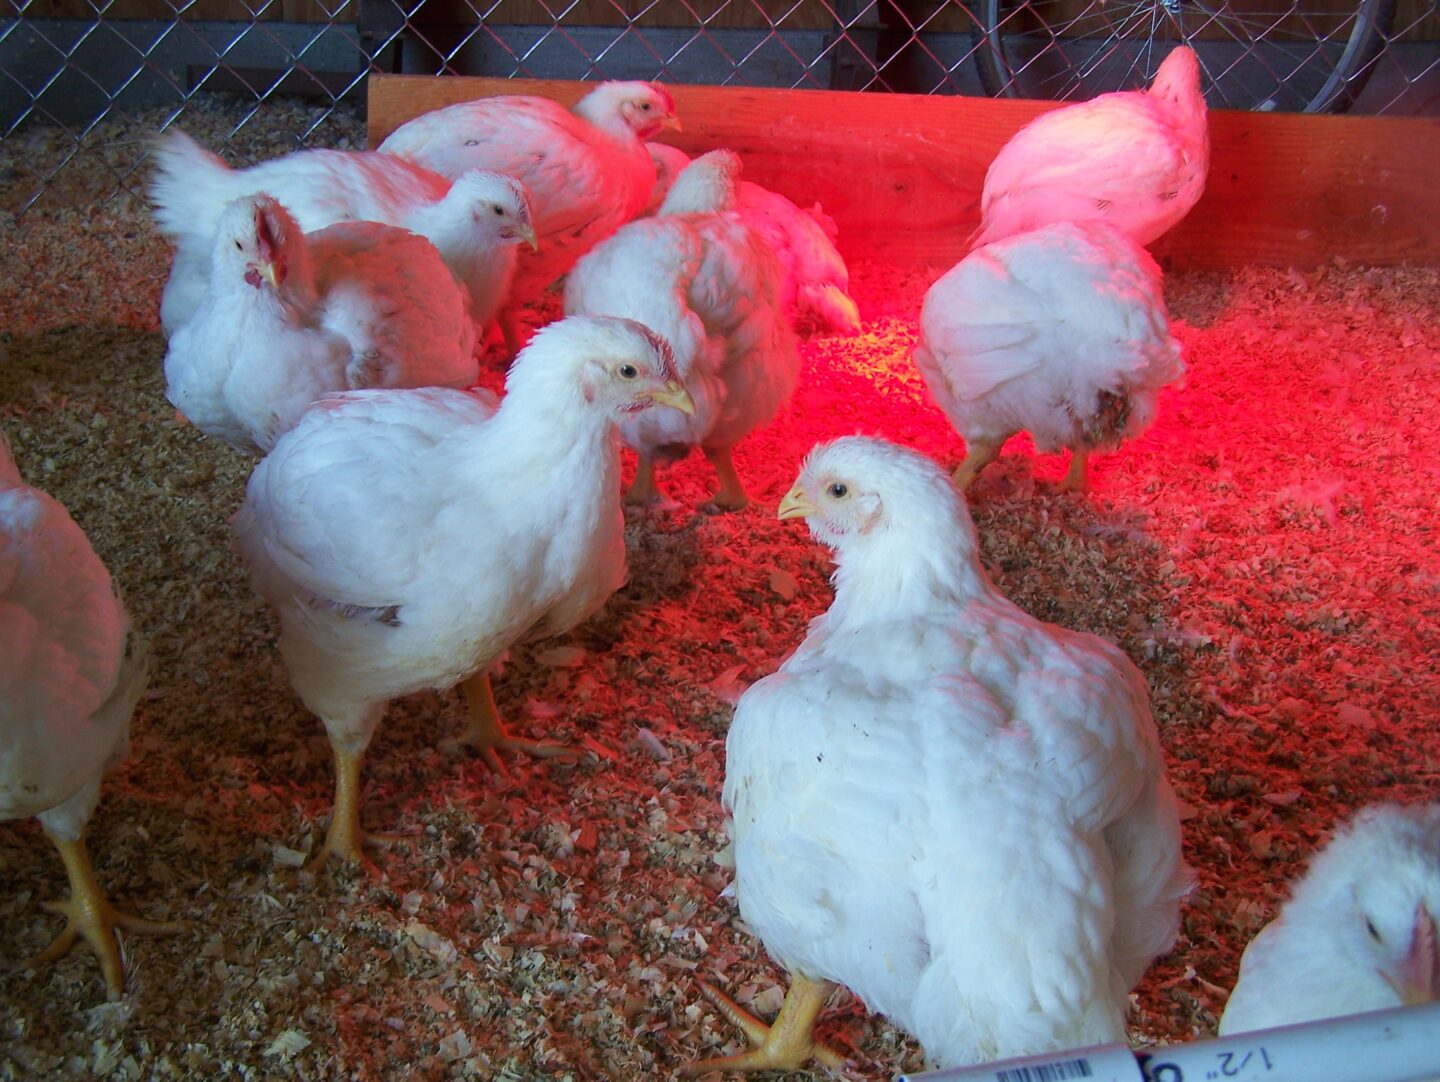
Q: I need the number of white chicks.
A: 11